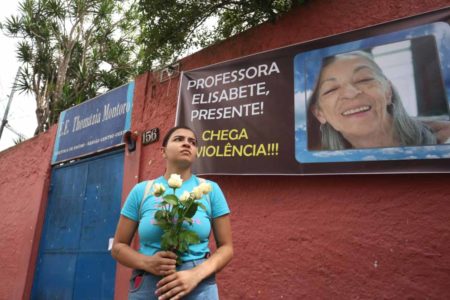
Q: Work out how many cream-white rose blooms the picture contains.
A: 5